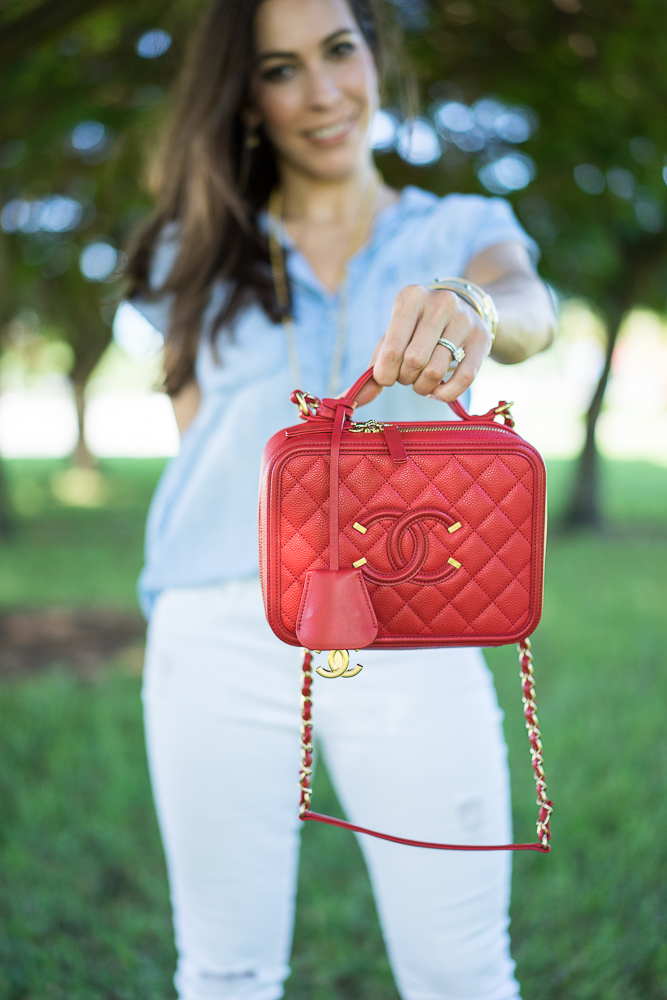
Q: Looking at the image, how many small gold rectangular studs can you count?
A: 4